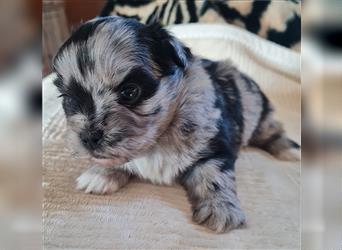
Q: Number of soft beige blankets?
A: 1